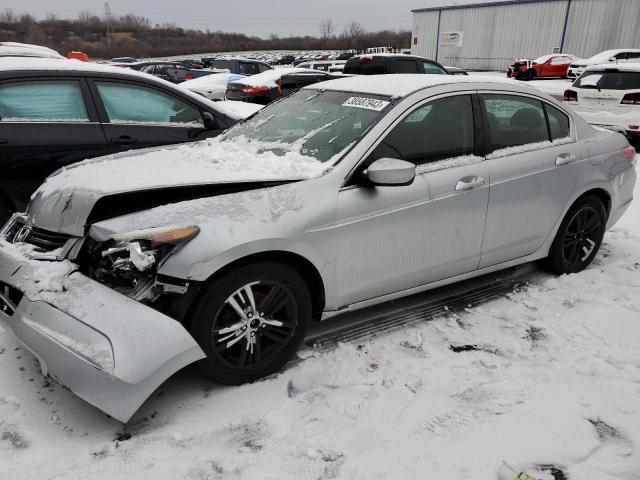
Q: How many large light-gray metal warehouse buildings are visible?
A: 1